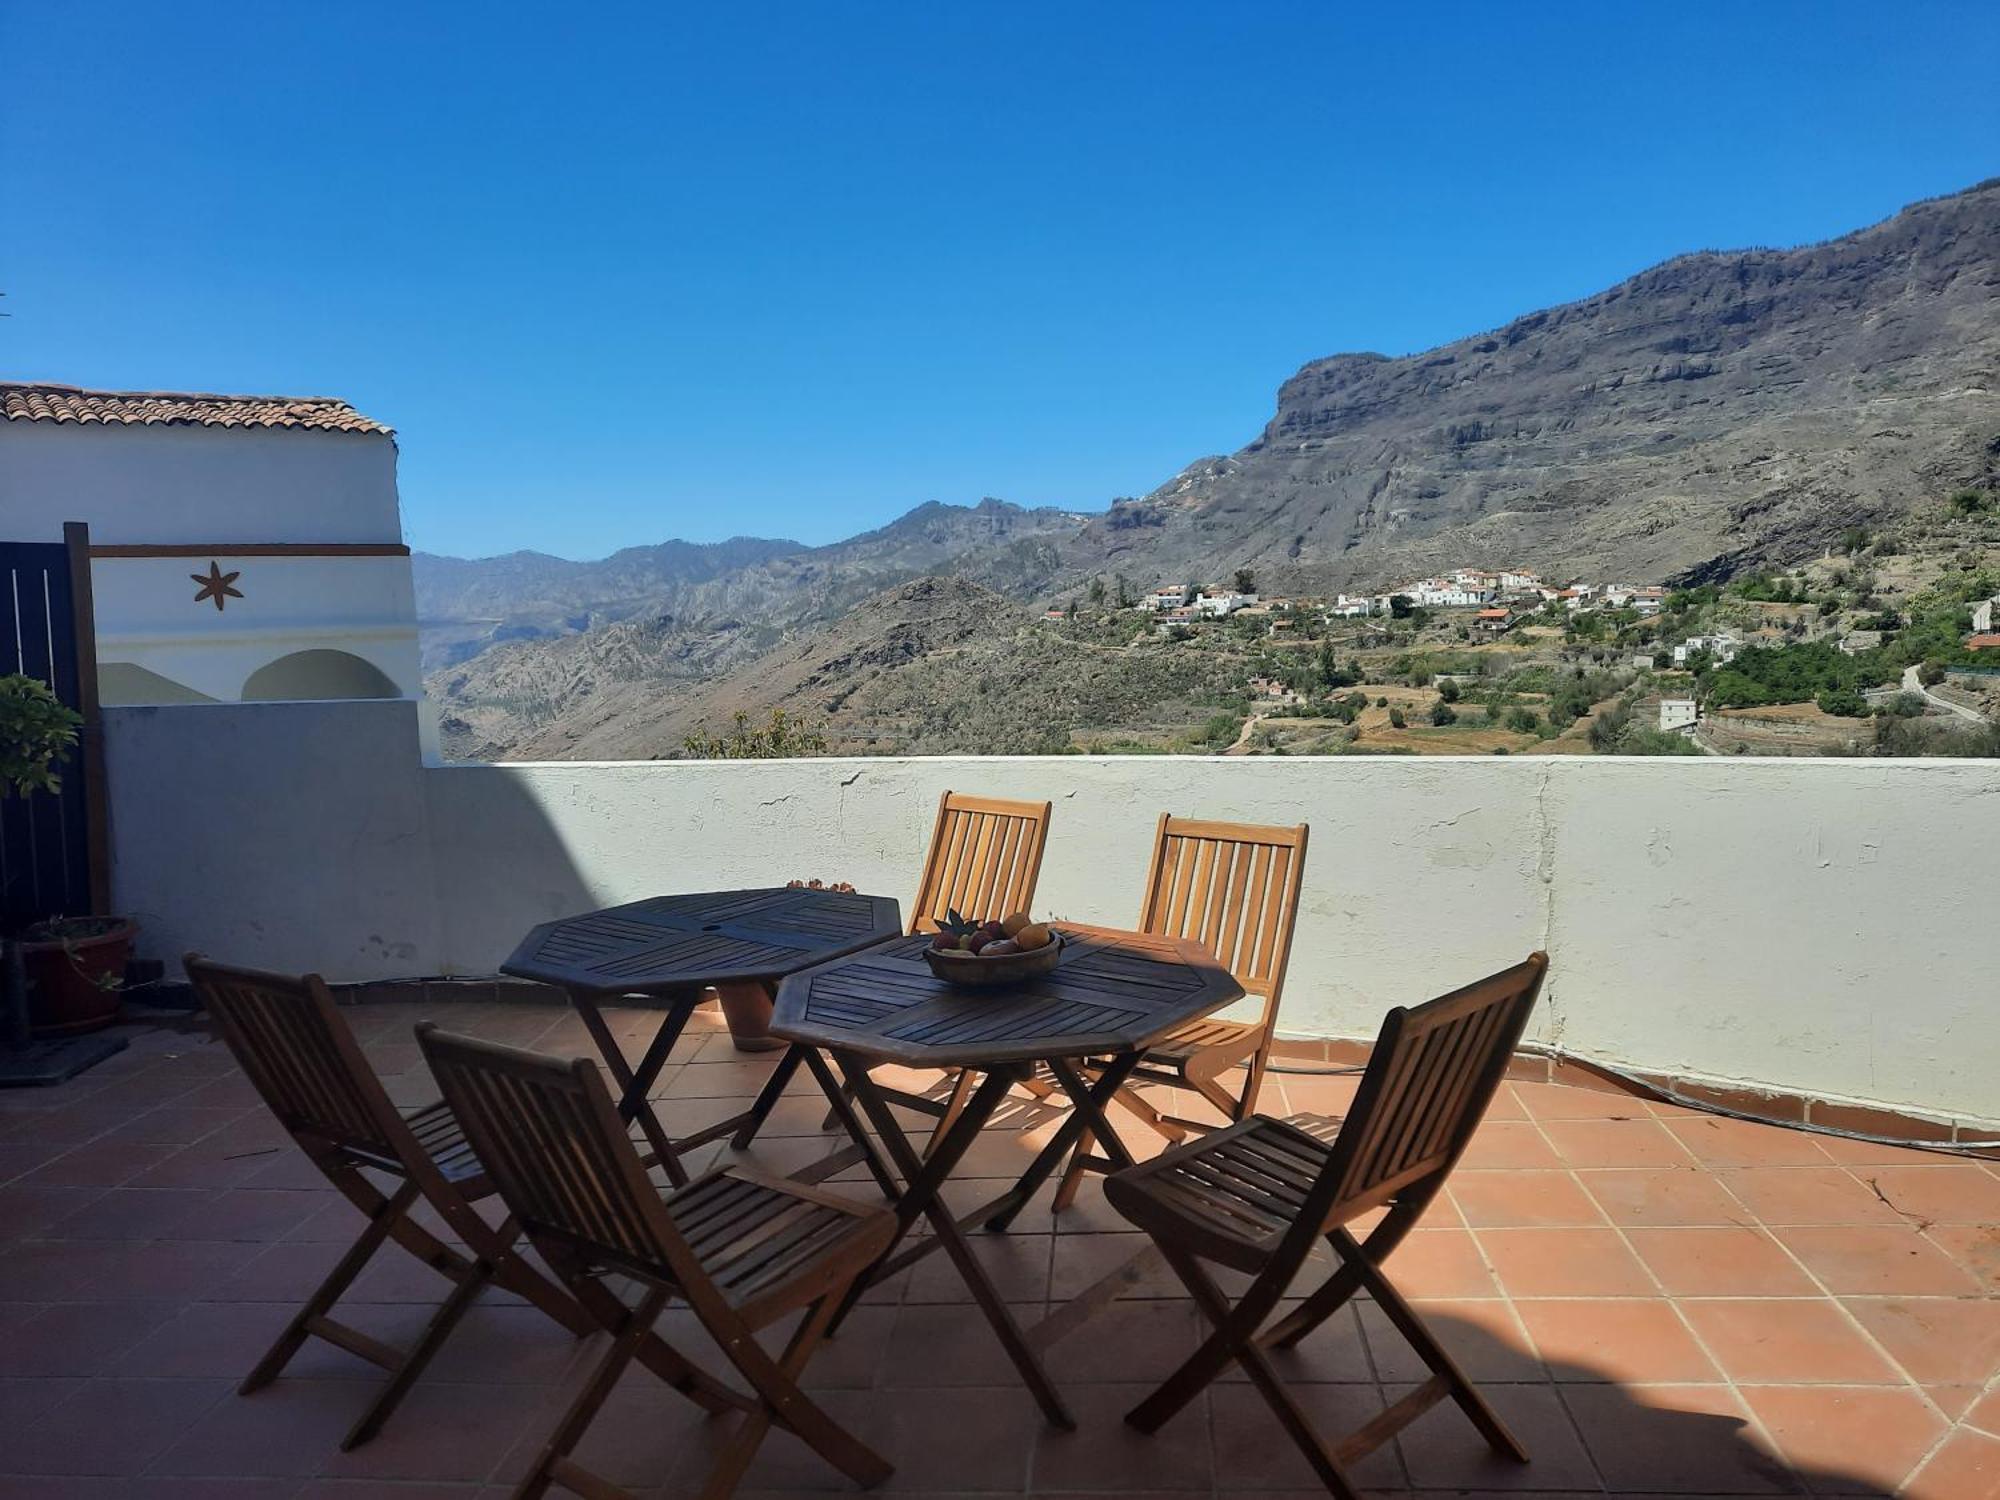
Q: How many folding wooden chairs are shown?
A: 5